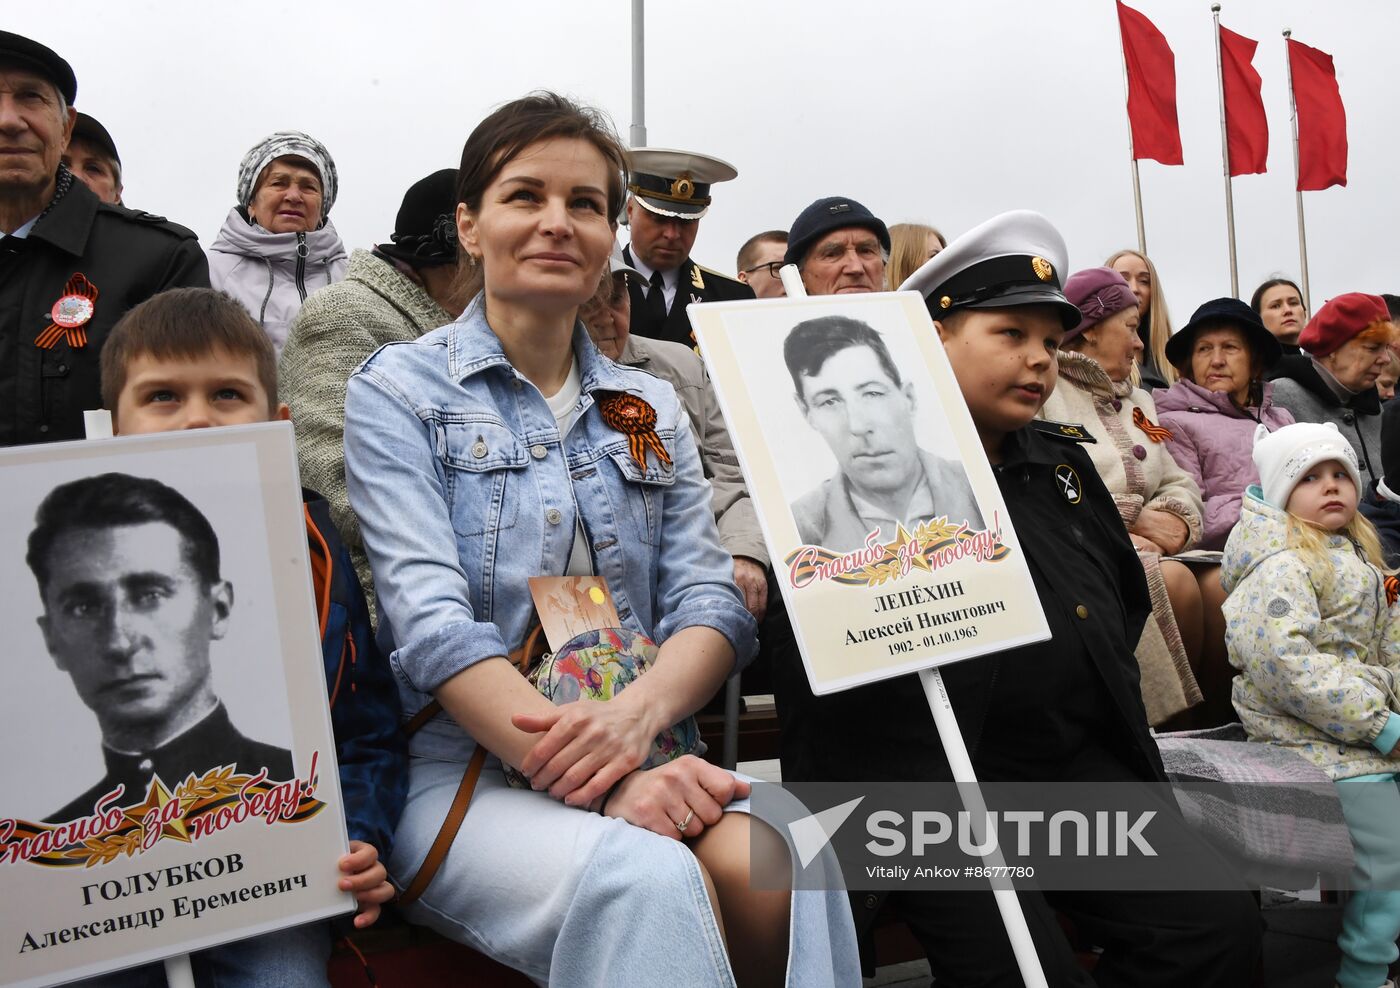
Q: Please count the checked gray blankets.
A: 1